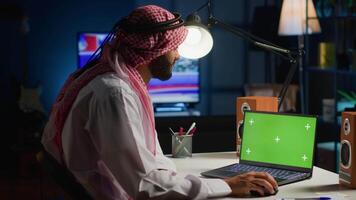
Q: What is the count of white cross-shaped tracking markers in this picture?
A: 5